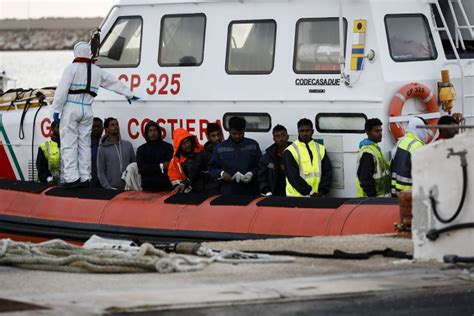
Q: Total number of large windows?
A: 5